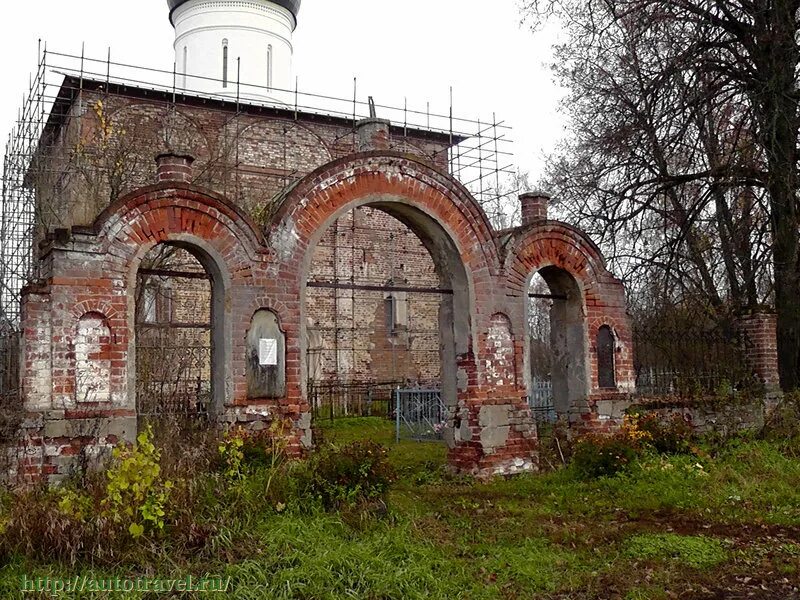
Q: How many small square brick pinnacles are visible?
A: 3